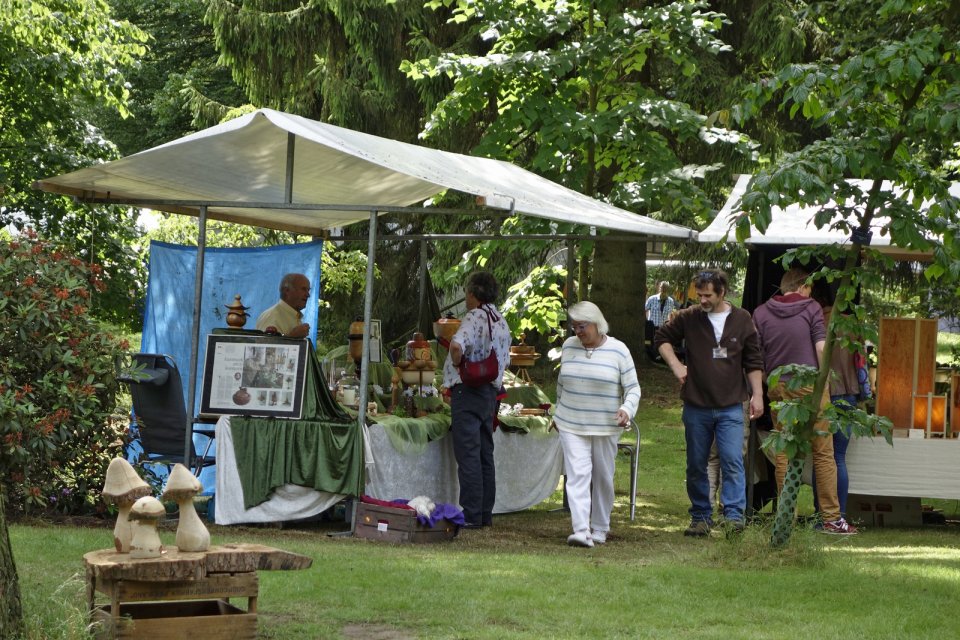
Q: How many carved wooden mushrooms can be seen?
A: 3